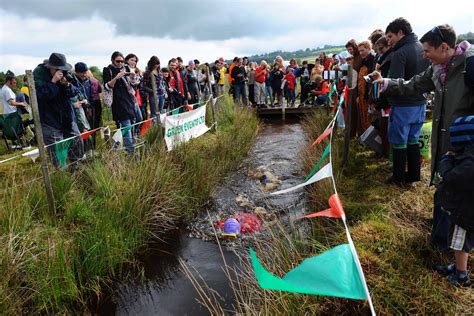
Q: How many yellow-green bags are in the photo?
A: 1